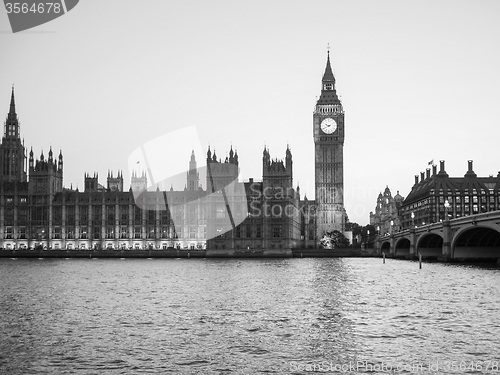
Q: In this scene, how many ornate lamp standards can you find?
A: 5